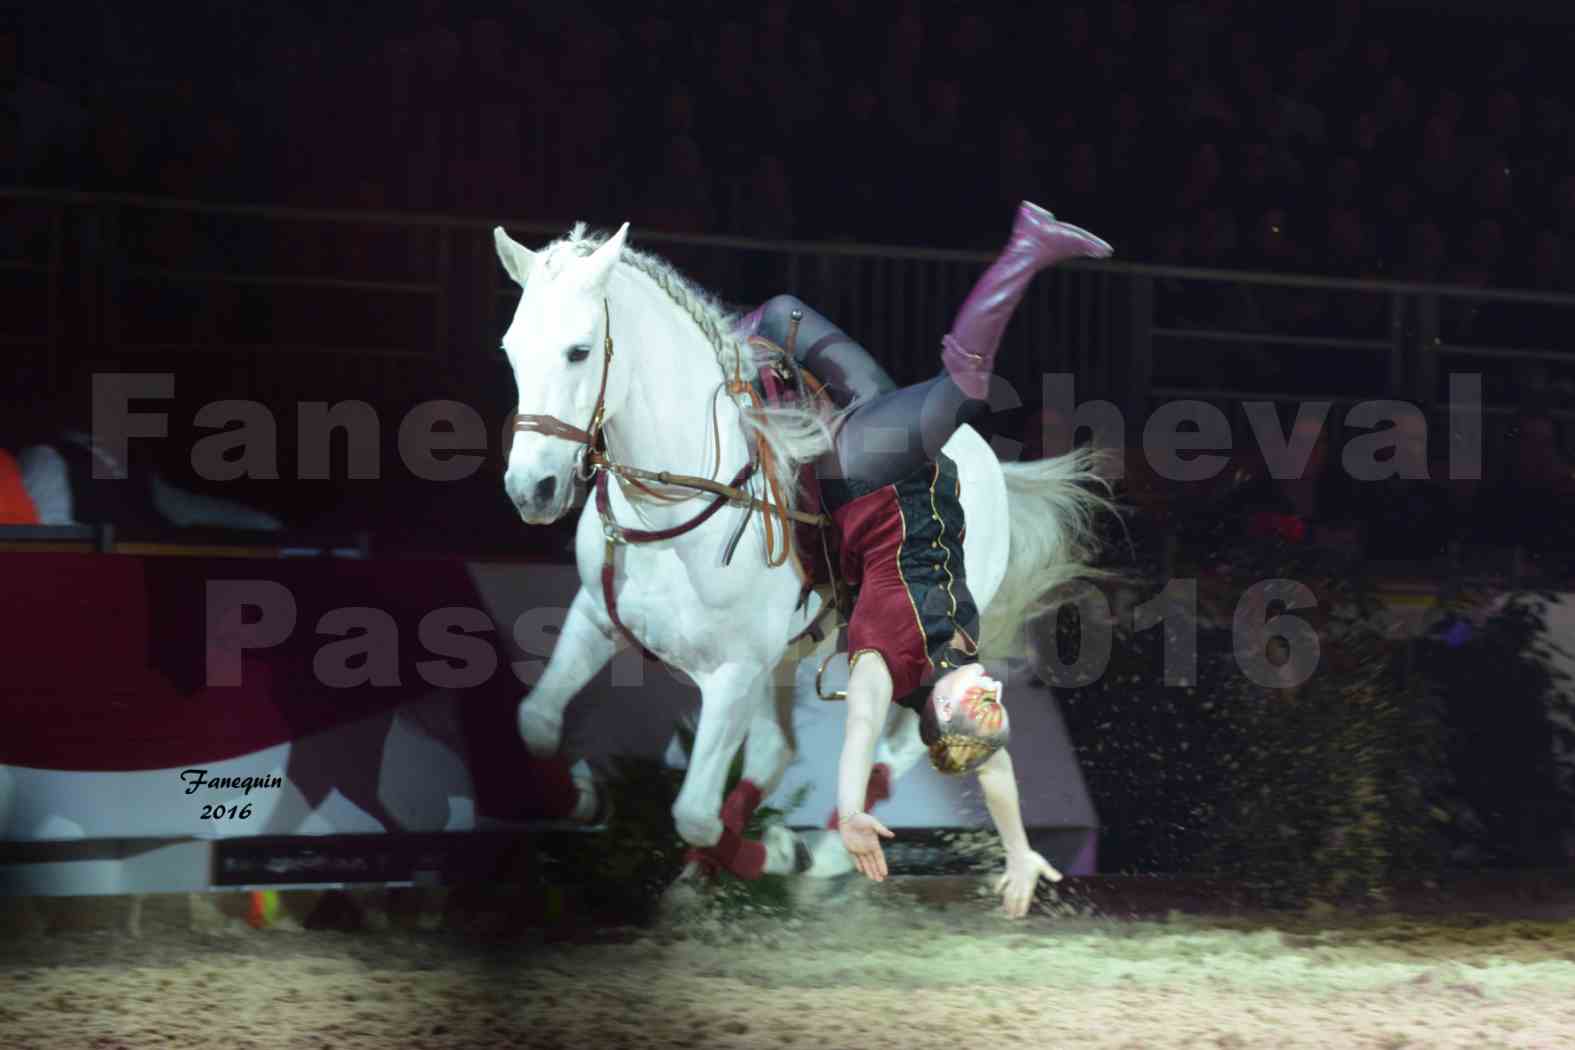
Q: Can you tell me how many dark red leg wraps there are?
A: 4